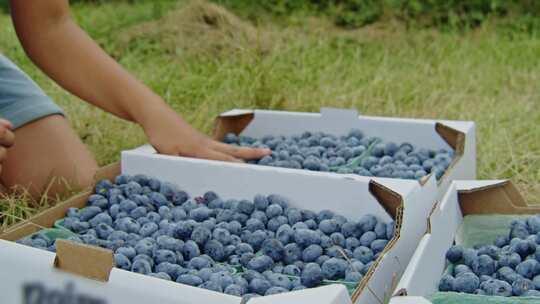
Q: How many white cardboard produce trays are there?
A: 3